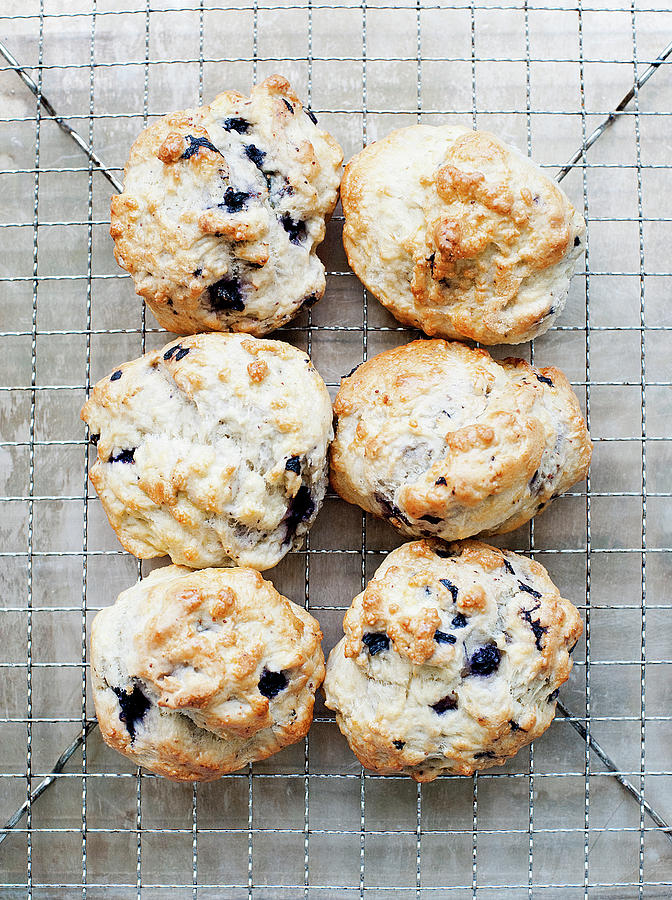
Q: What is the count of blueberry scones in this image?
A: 6